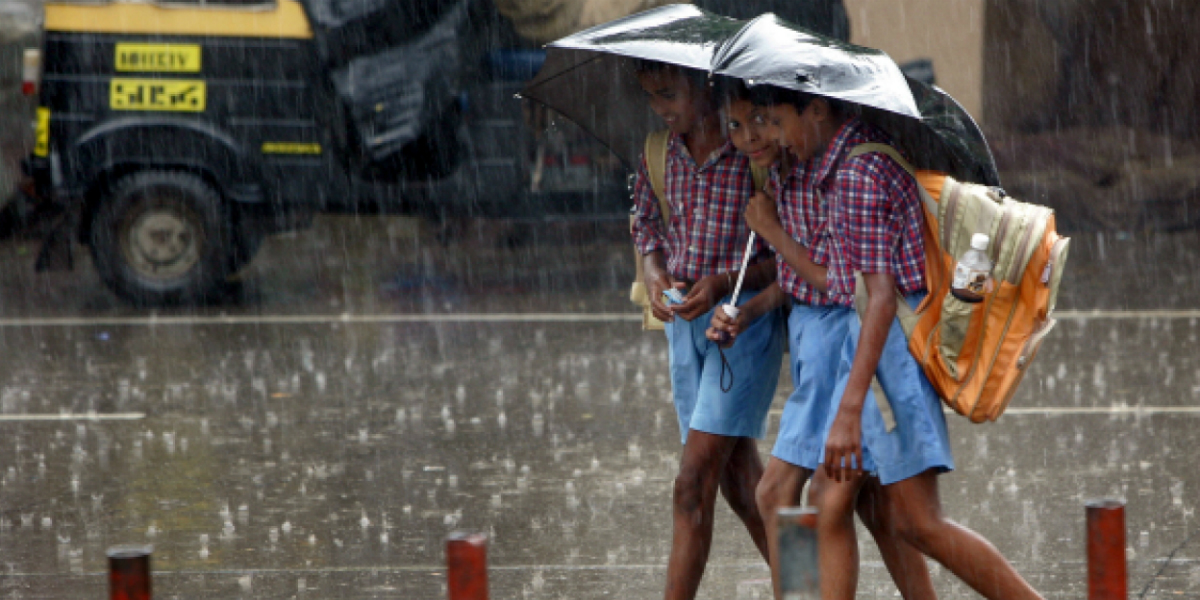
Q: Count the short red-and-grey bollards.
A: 4